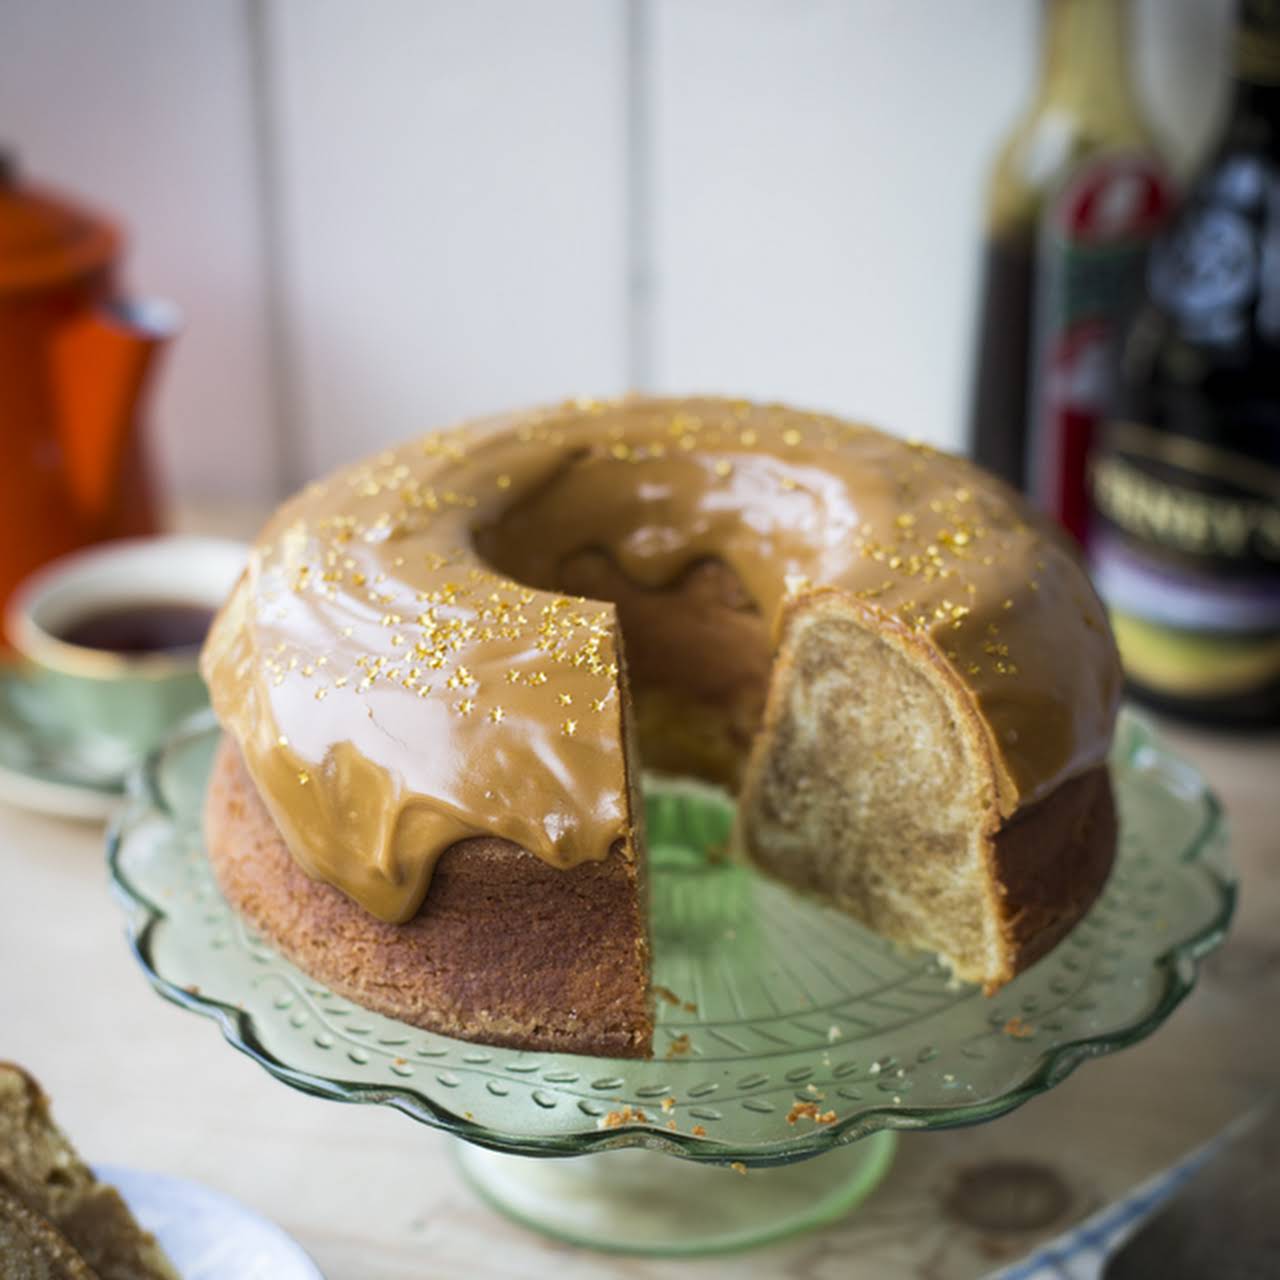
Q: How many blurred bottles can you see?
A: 2